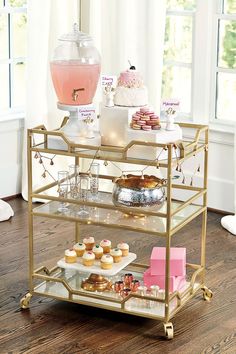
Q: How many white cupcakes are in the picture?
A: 9